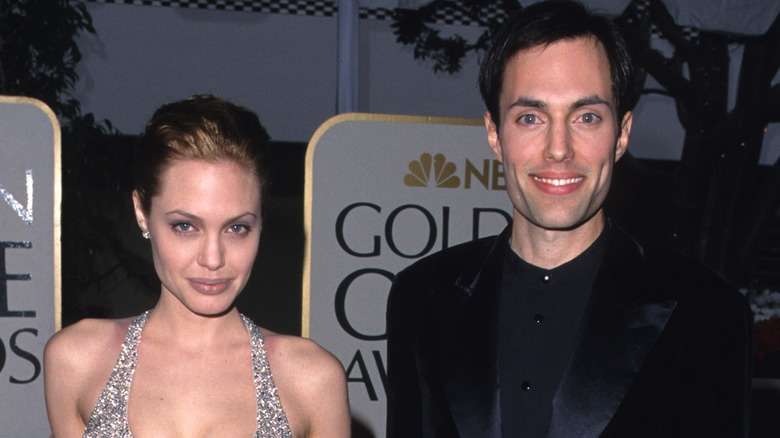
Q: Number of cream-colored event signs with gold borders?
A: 2